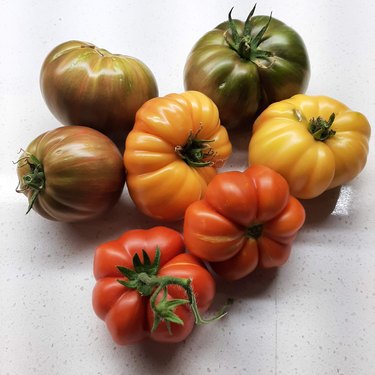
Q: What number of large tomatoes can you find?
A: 7